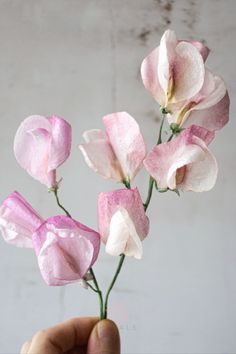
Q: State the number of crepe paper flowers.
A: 8